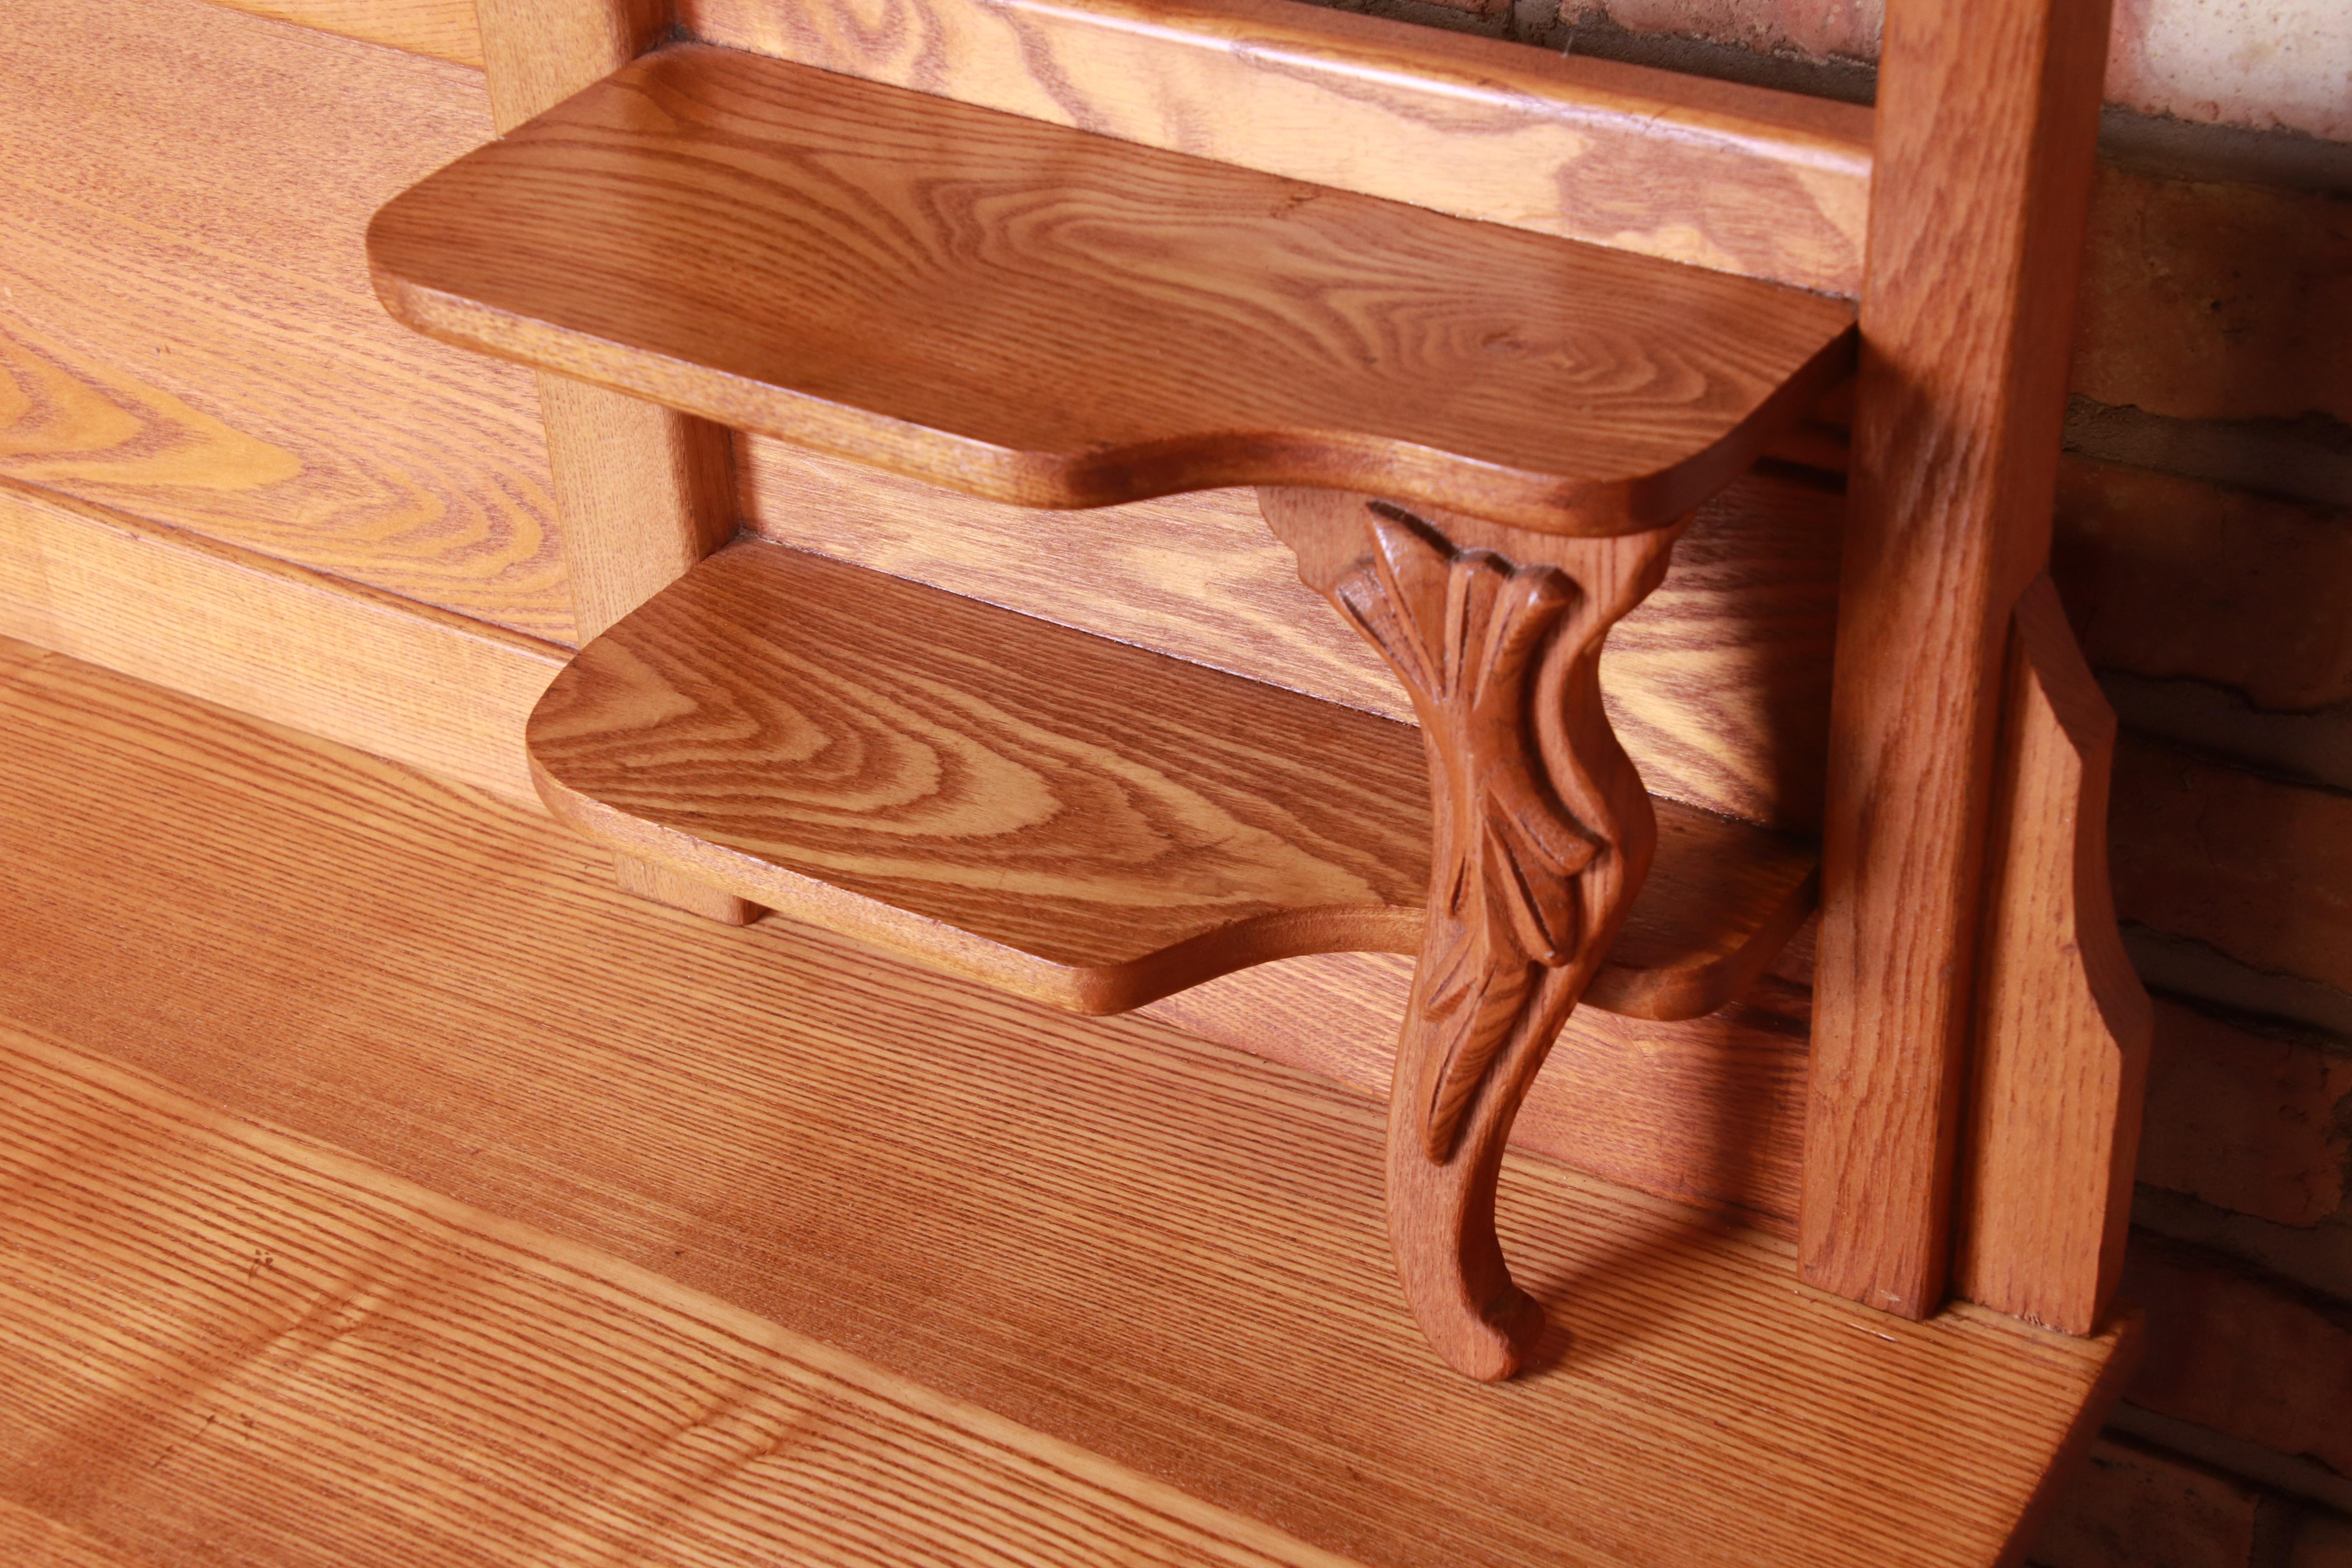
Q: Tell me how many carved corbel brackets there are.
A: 1